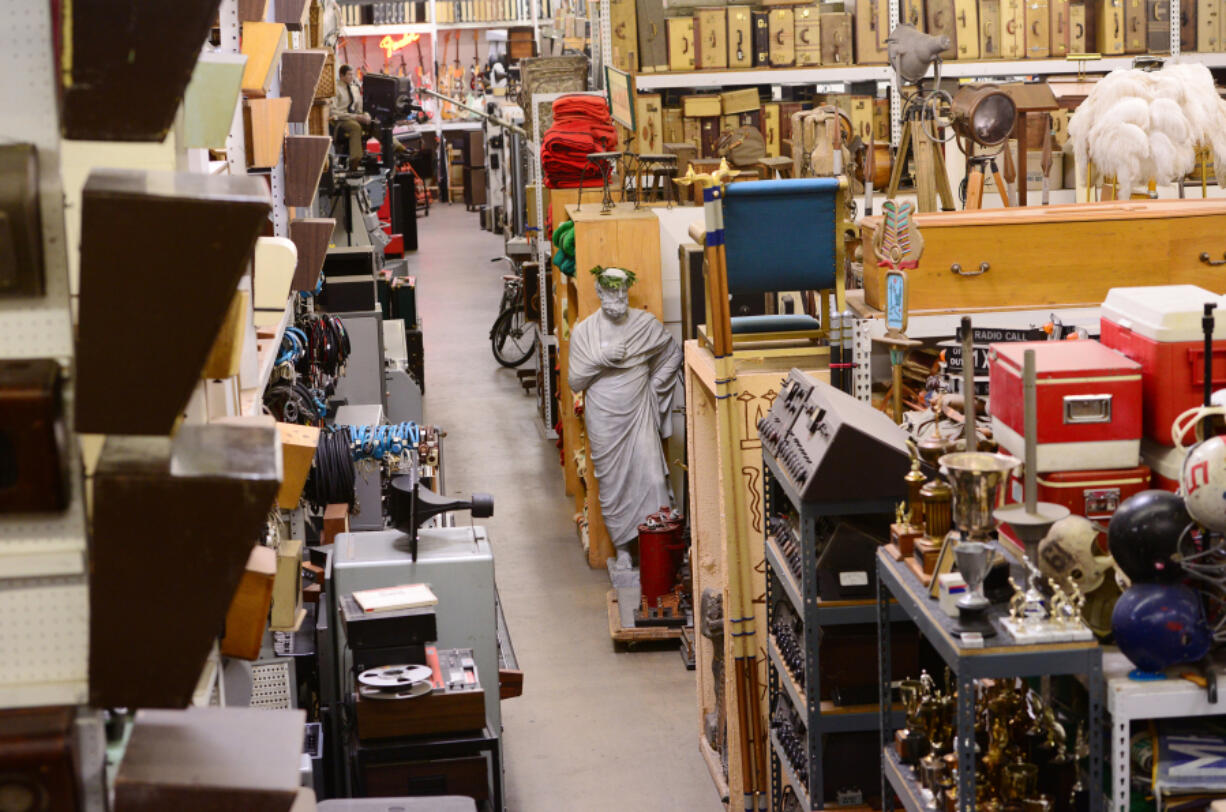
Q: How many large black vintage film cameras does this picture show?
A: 1